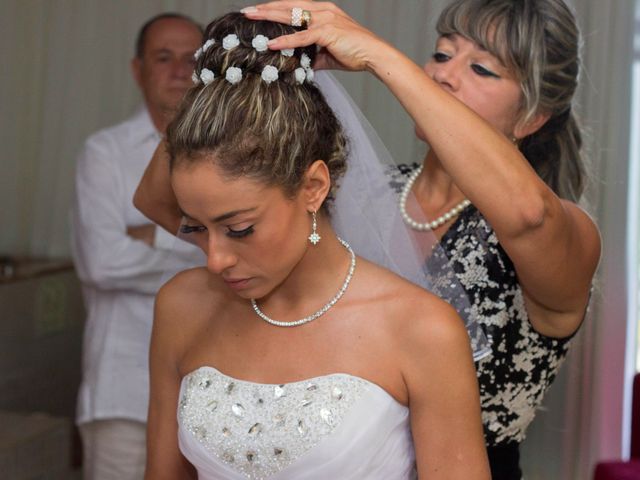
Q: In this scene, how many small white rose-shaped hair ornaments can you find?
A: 12